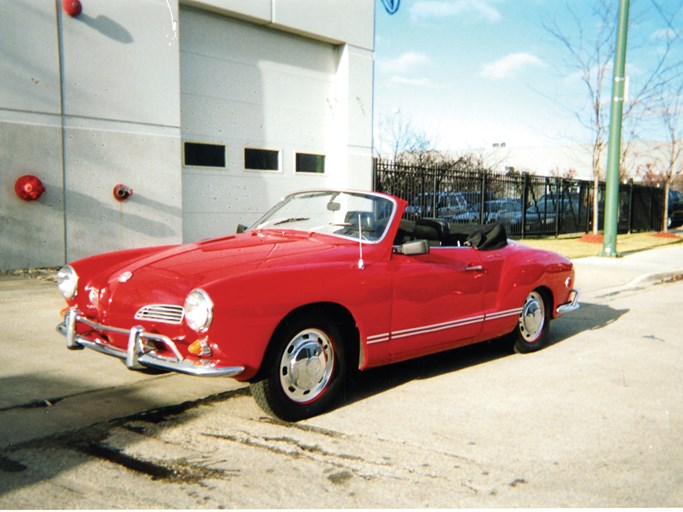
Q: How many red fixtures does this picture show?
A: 3